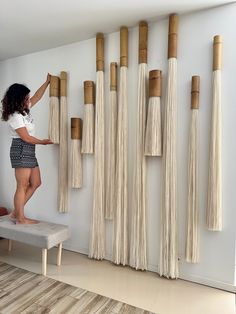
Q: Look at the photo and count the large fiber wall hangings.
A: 12